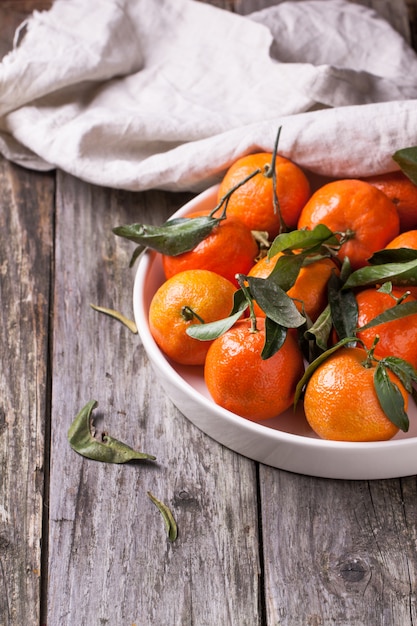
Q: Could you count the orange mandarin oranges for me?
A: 10